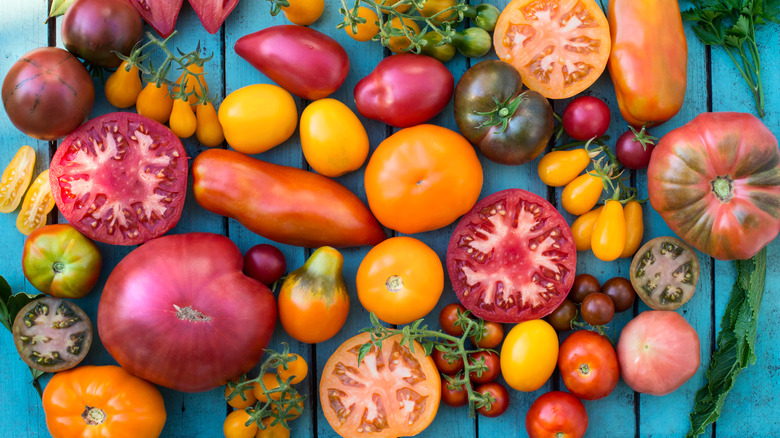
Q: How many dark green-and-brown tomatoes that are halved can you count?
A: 2